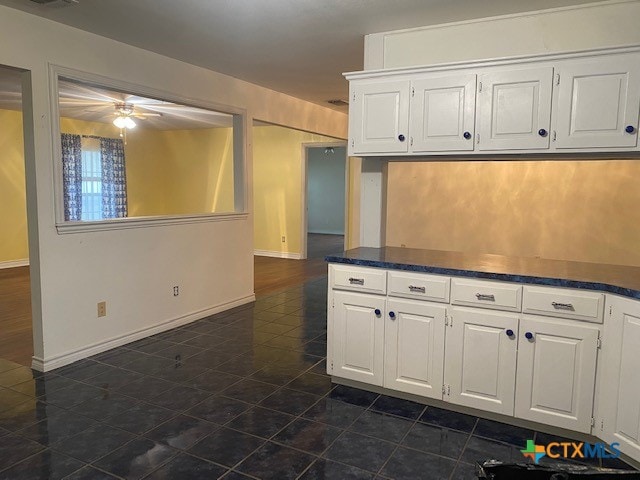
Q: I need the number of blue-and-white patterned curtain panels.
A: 2